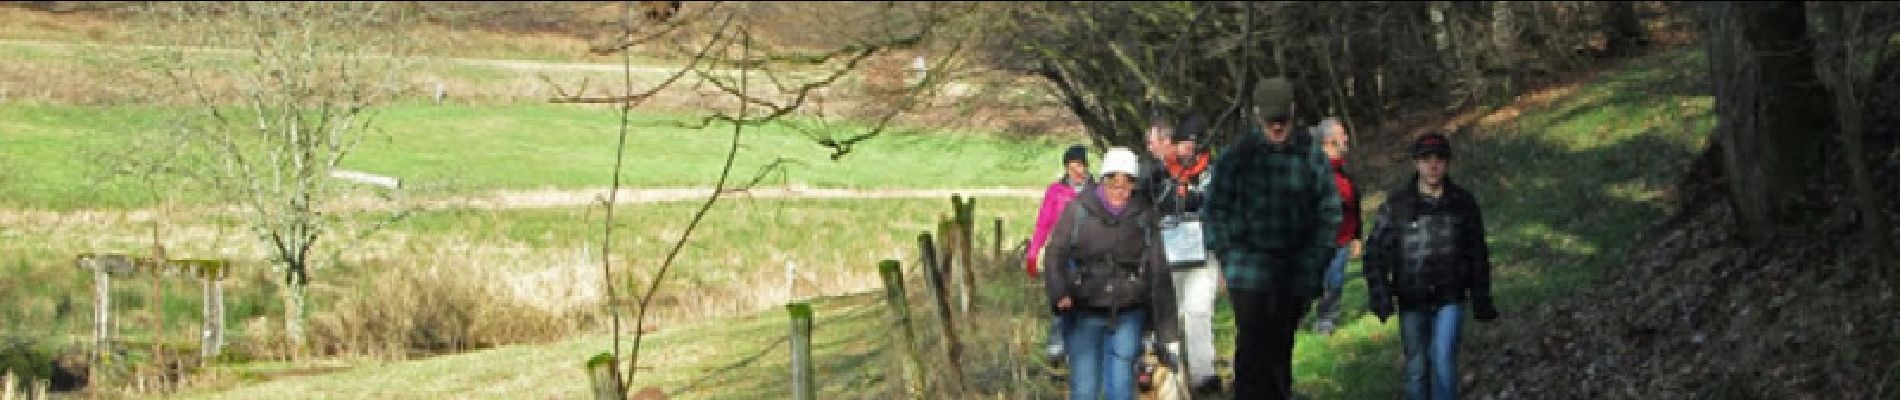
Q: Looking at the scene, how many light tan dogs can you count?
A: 1